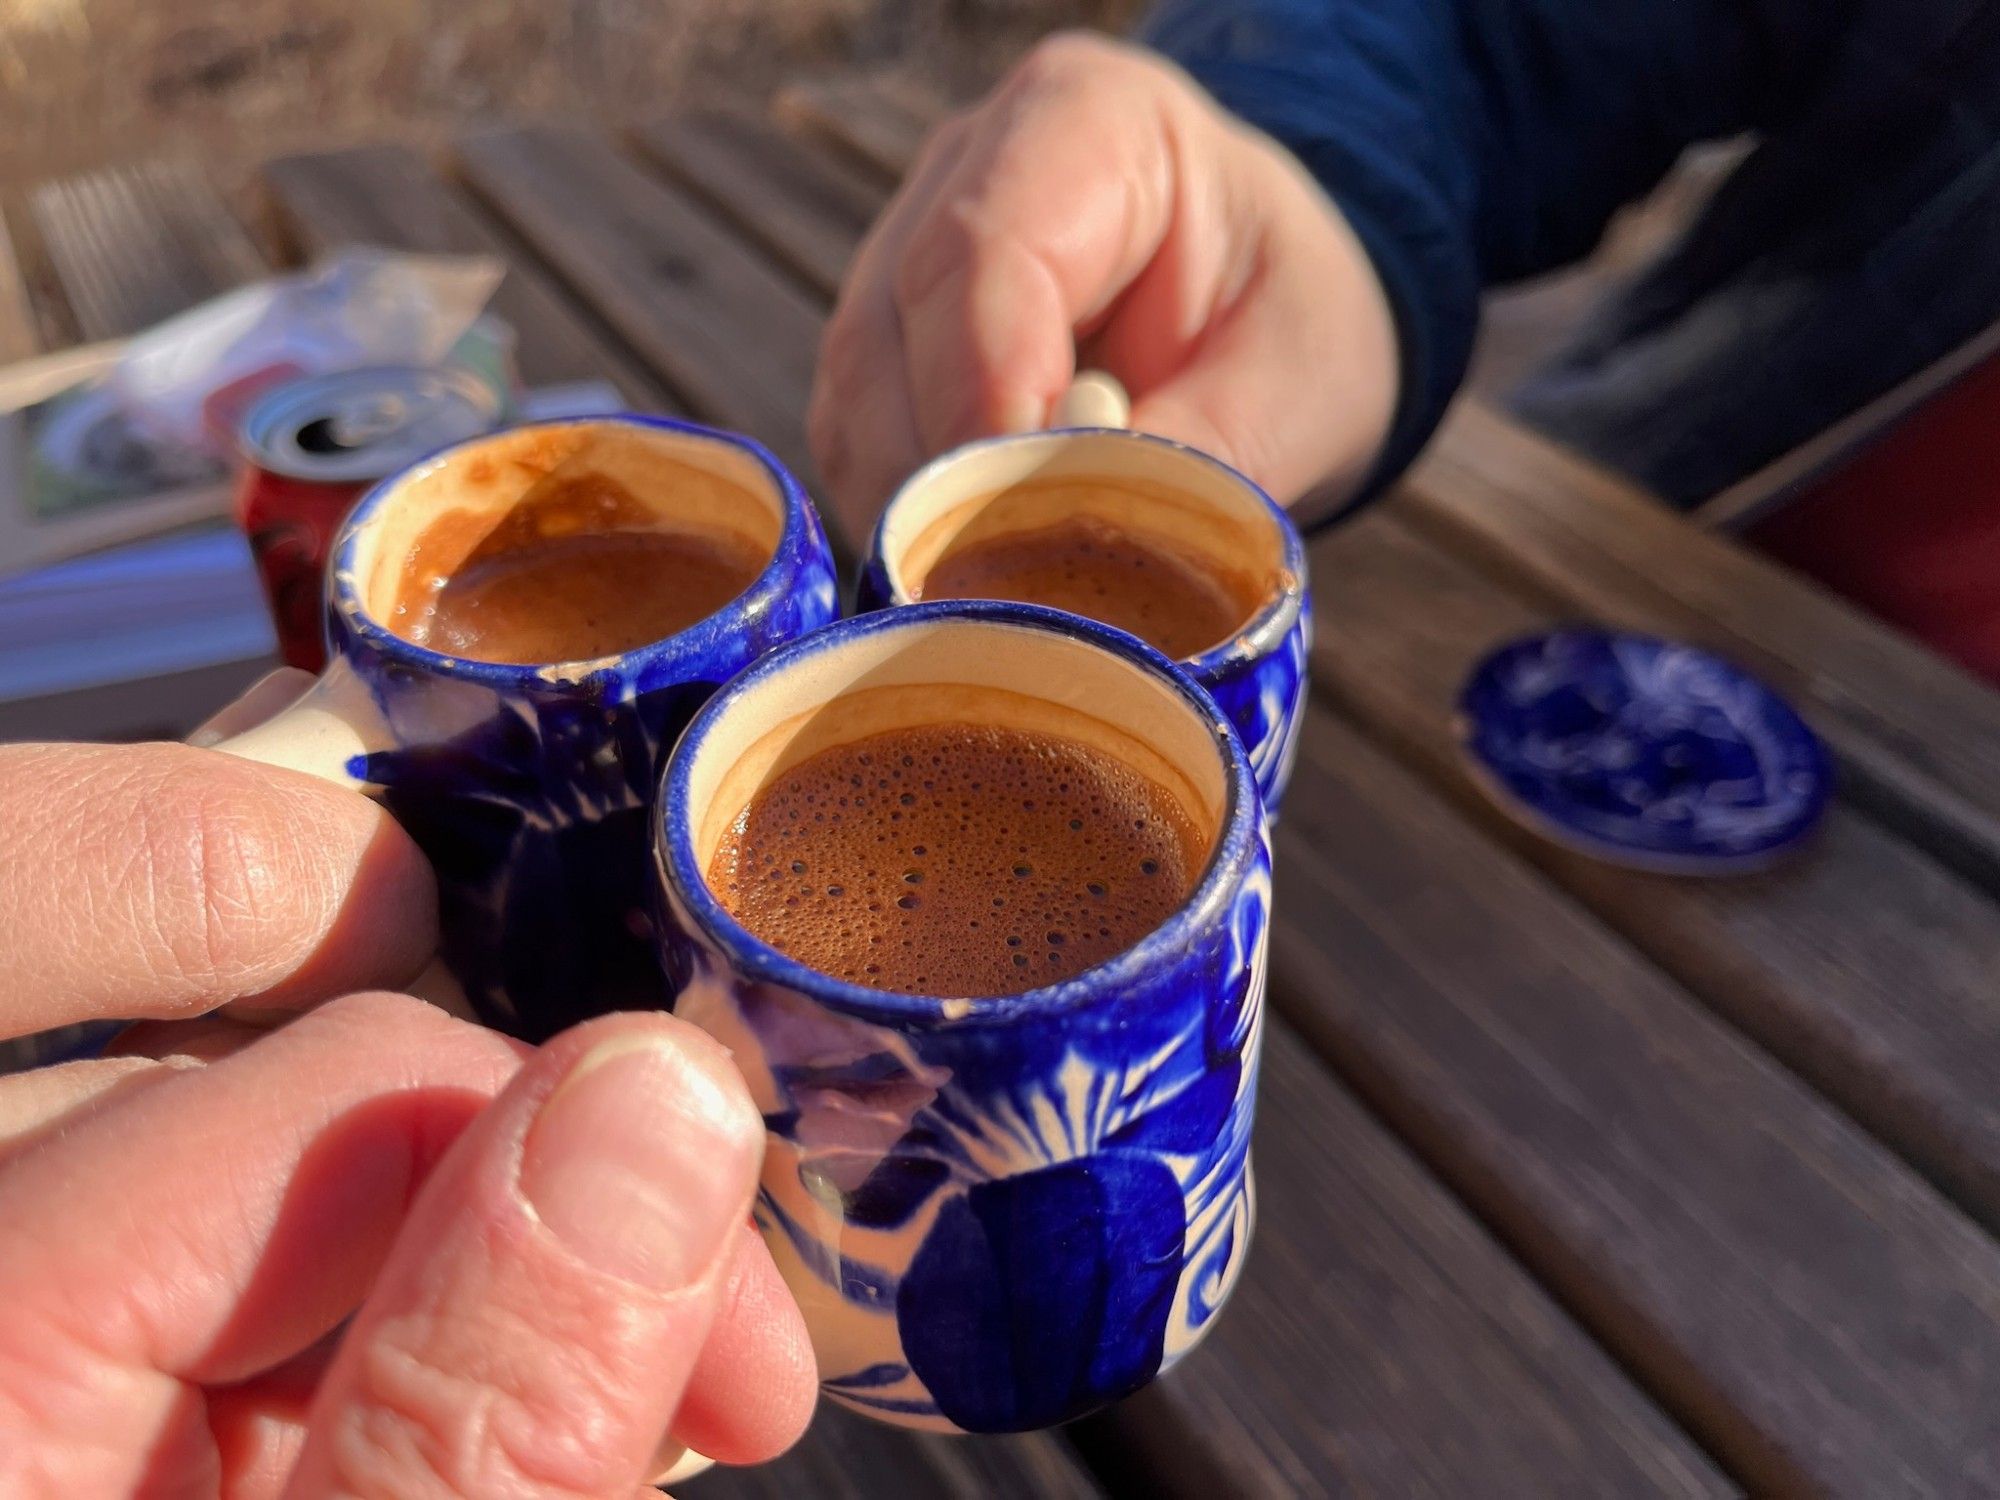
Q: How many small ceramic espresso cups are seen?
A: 3